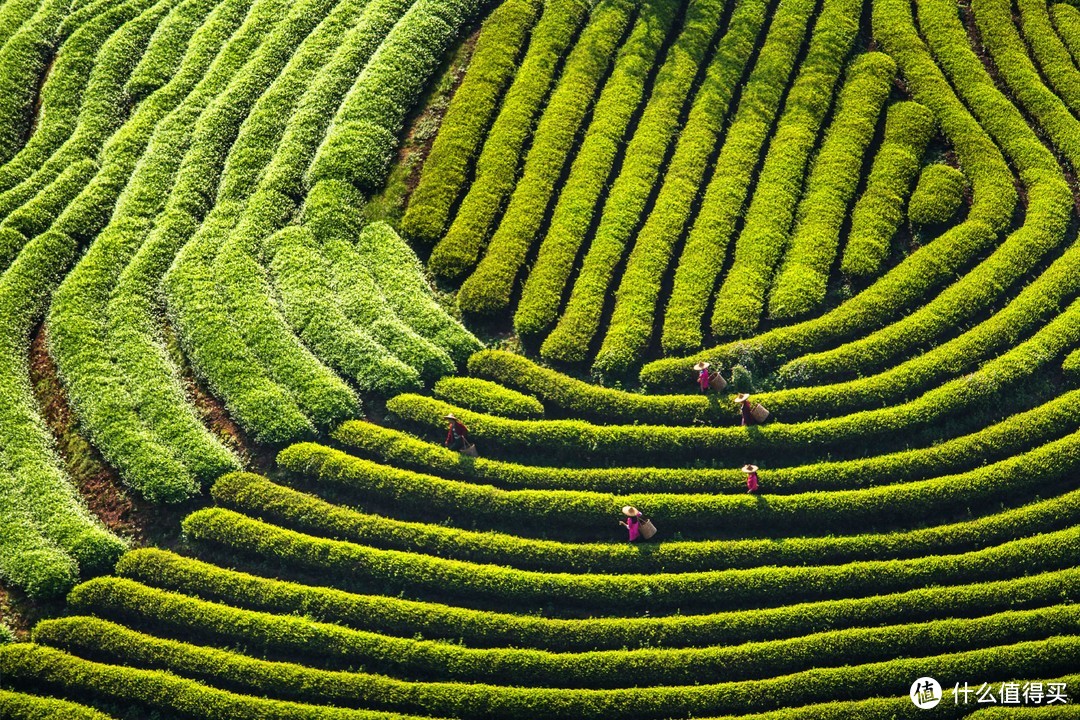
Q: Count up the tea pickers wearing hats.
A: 5